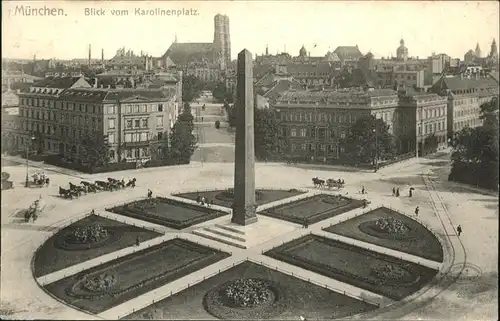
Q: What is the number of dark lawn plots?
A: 8